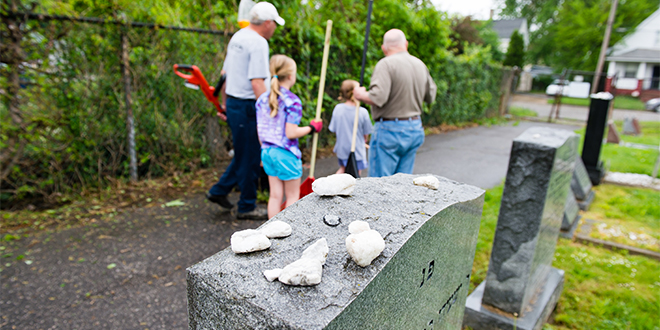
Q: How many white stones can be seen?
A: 9